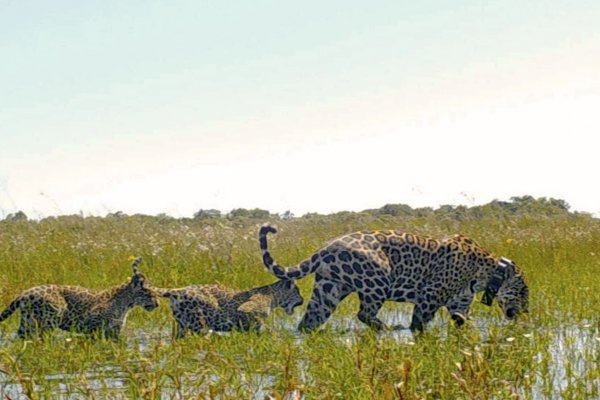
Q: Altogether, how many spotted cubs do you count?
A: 2